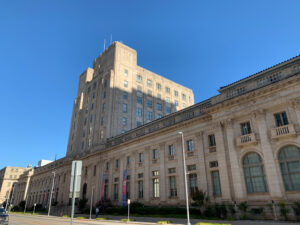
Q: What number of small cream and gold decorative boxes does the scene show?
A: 0